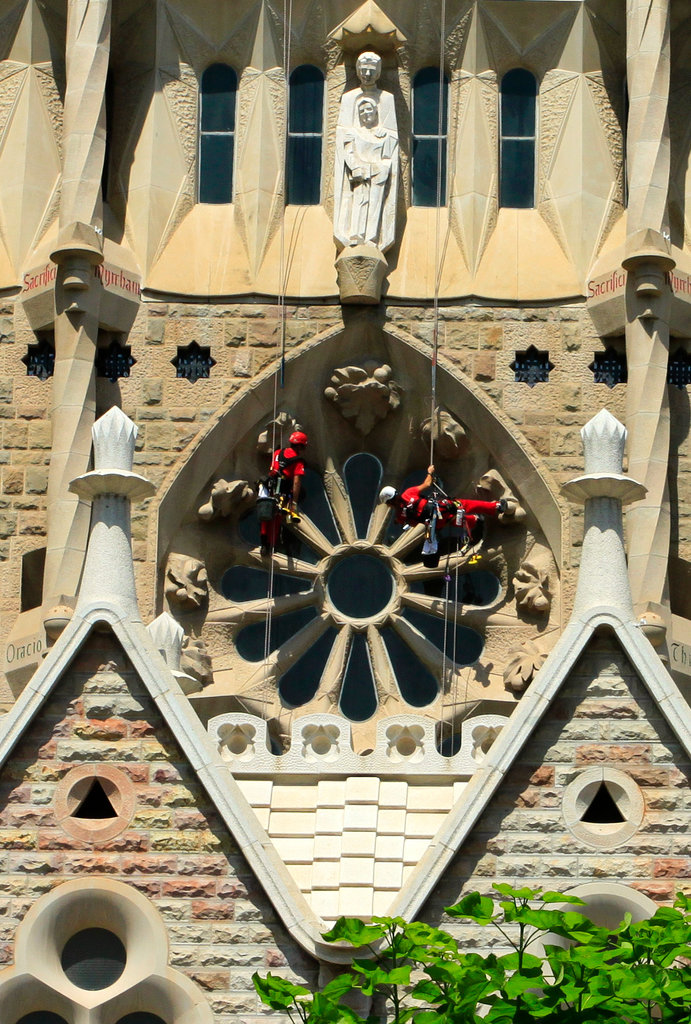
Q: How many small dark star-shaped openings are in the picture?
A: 6